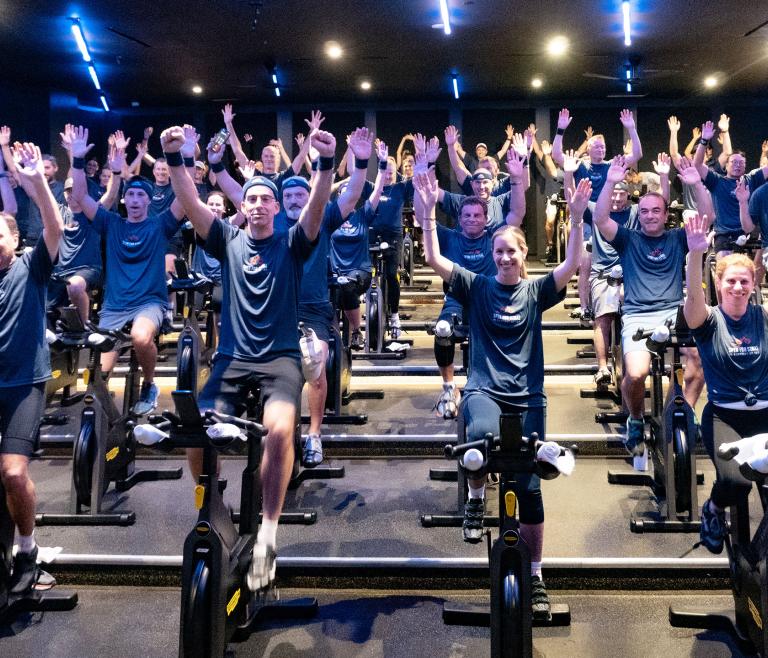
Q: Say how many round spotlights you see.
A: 6